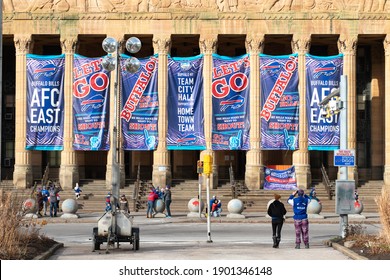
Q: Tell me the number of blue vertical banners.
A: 7